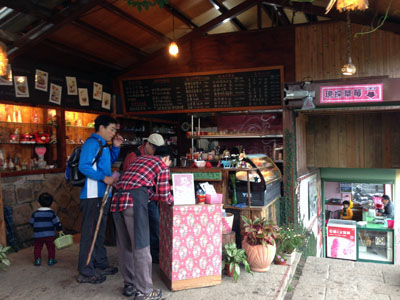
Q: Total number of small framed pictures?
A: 8